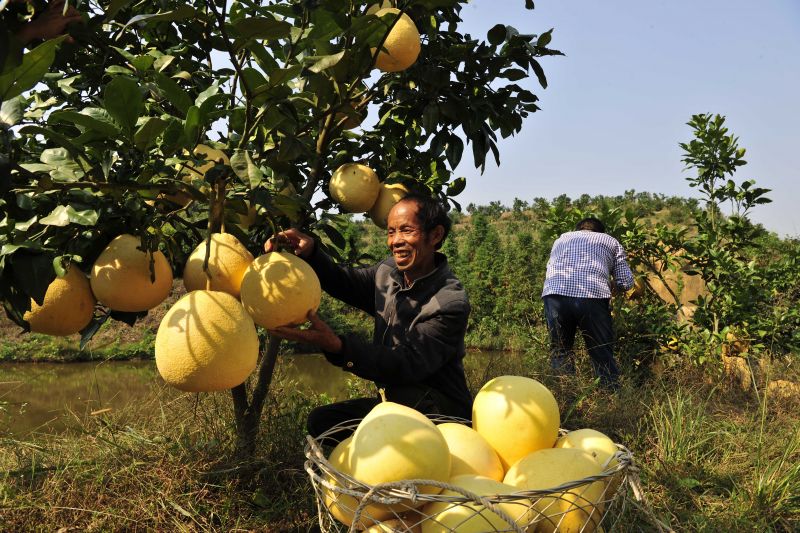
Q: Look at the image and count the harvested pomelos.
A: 8